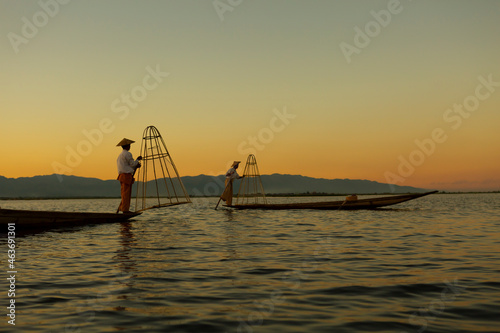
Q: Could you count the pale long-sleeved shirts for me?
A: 2